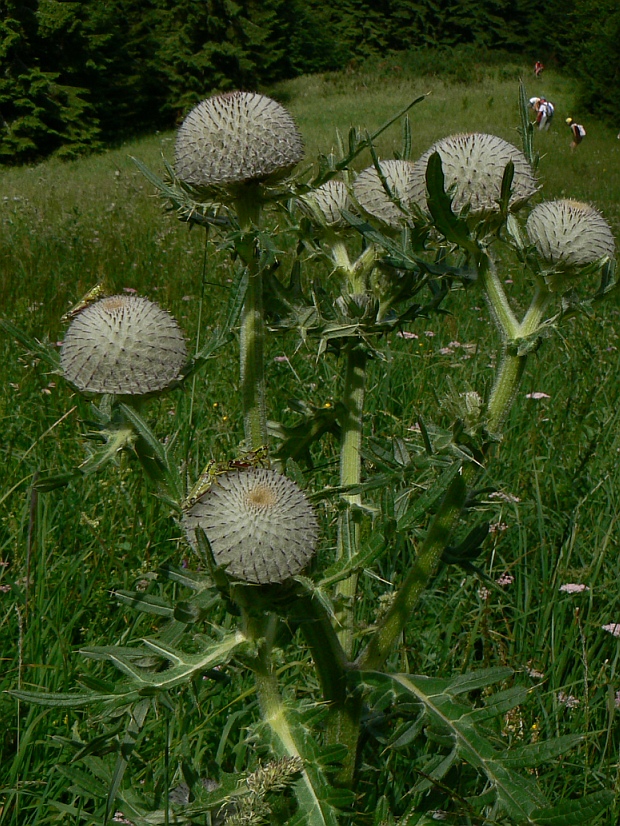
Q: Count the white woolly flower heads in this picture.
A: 7